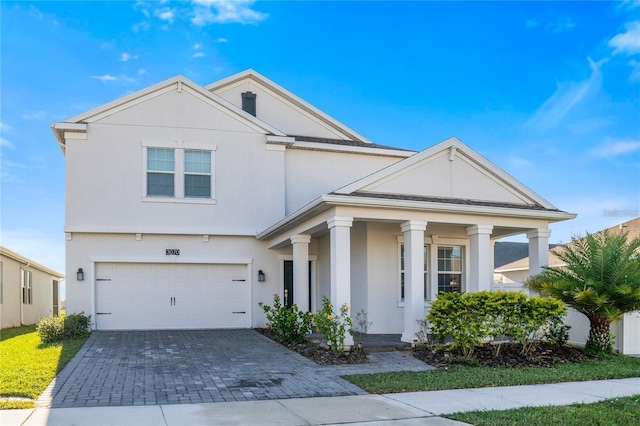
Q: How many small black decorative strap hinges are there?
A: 4